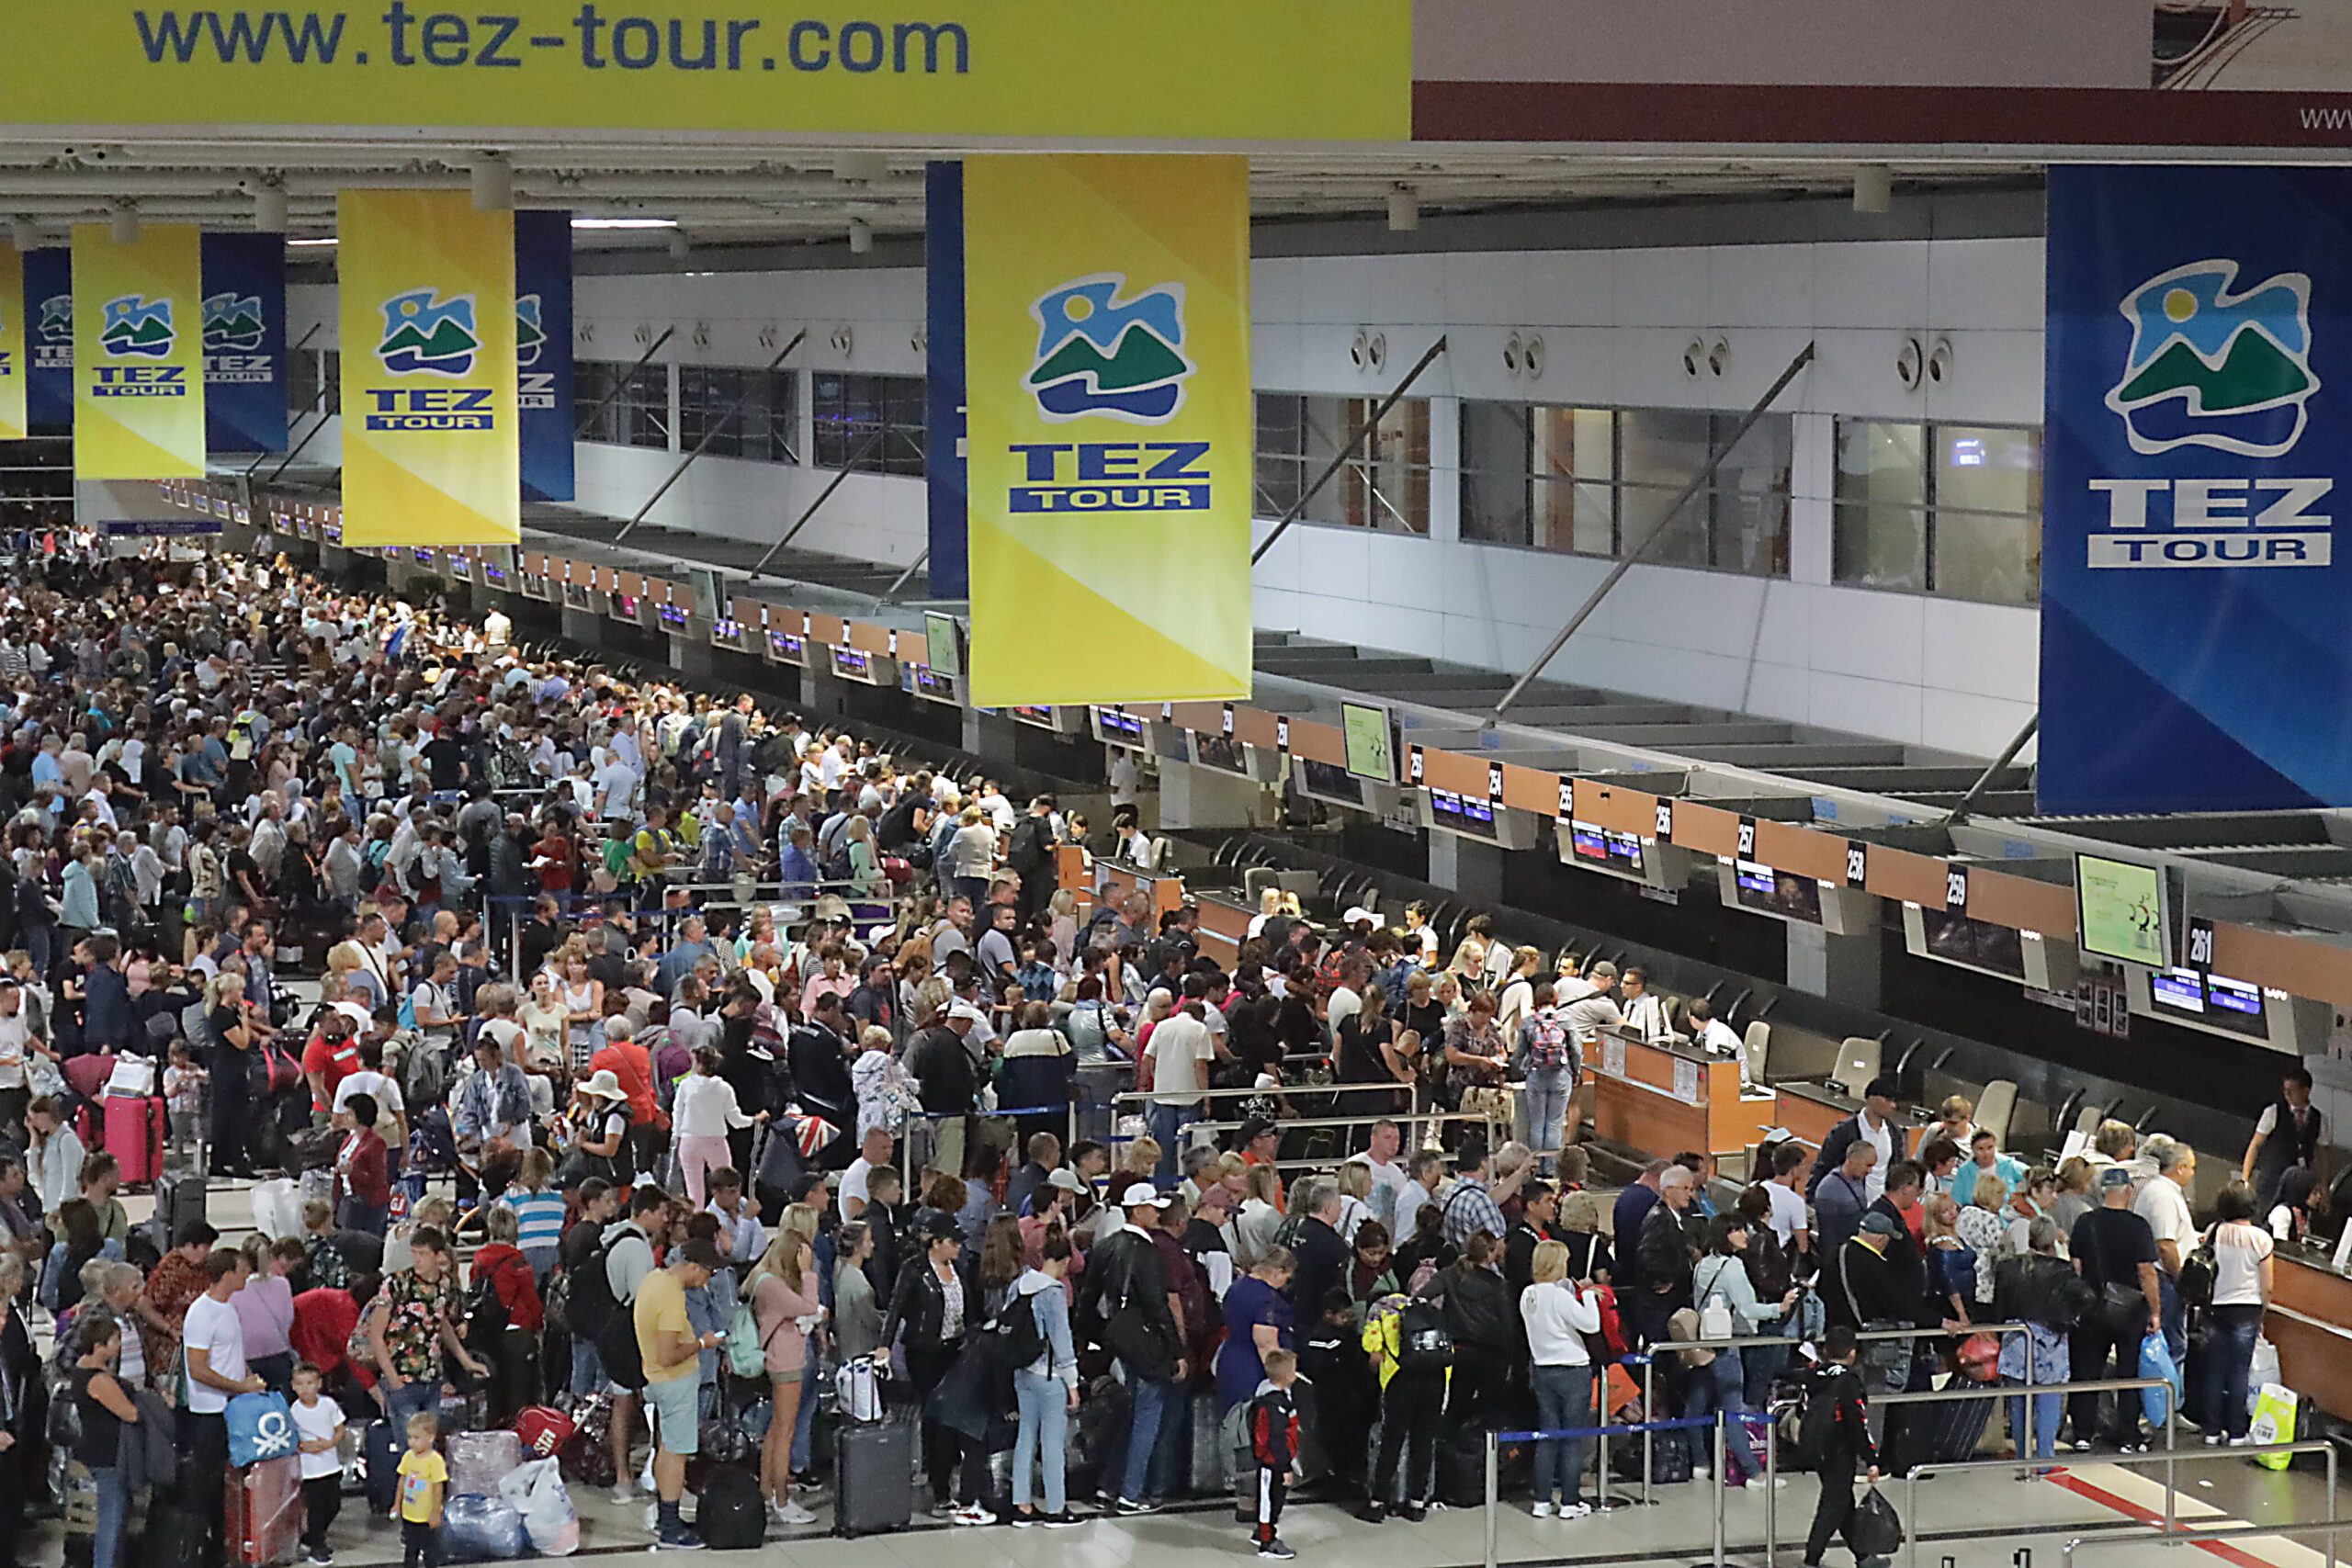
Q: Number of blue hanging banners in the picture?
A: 5